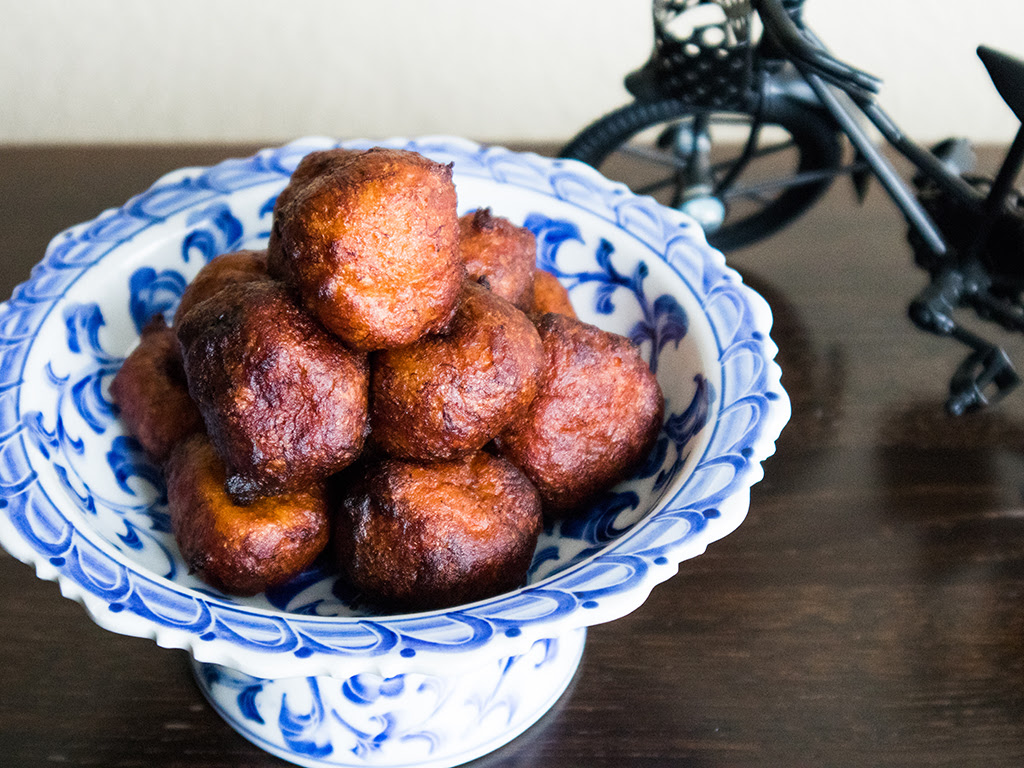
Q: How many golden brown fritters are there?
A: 10